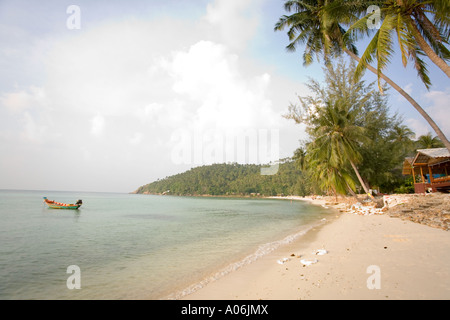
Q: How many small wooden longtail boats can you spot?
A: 1